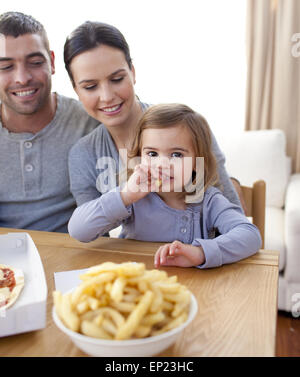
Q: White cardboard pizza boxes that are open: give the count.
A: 1